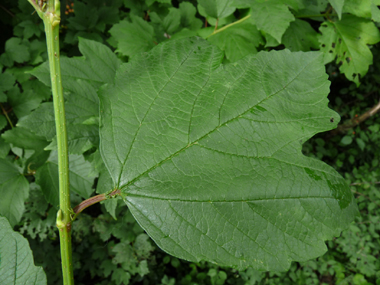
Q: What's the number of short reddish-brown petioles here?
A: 1